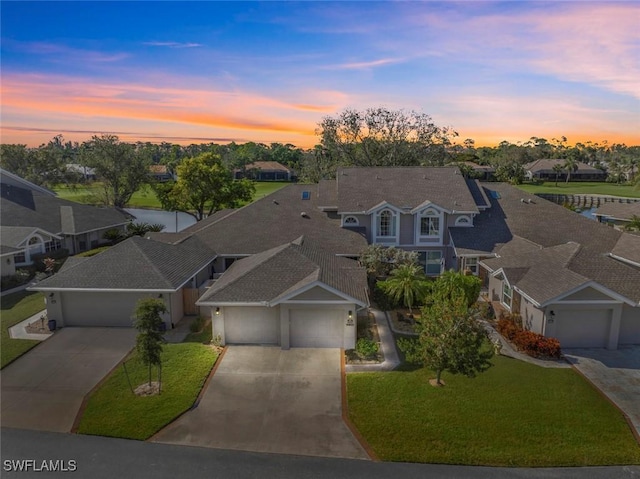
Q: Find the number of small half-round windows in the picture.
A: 2